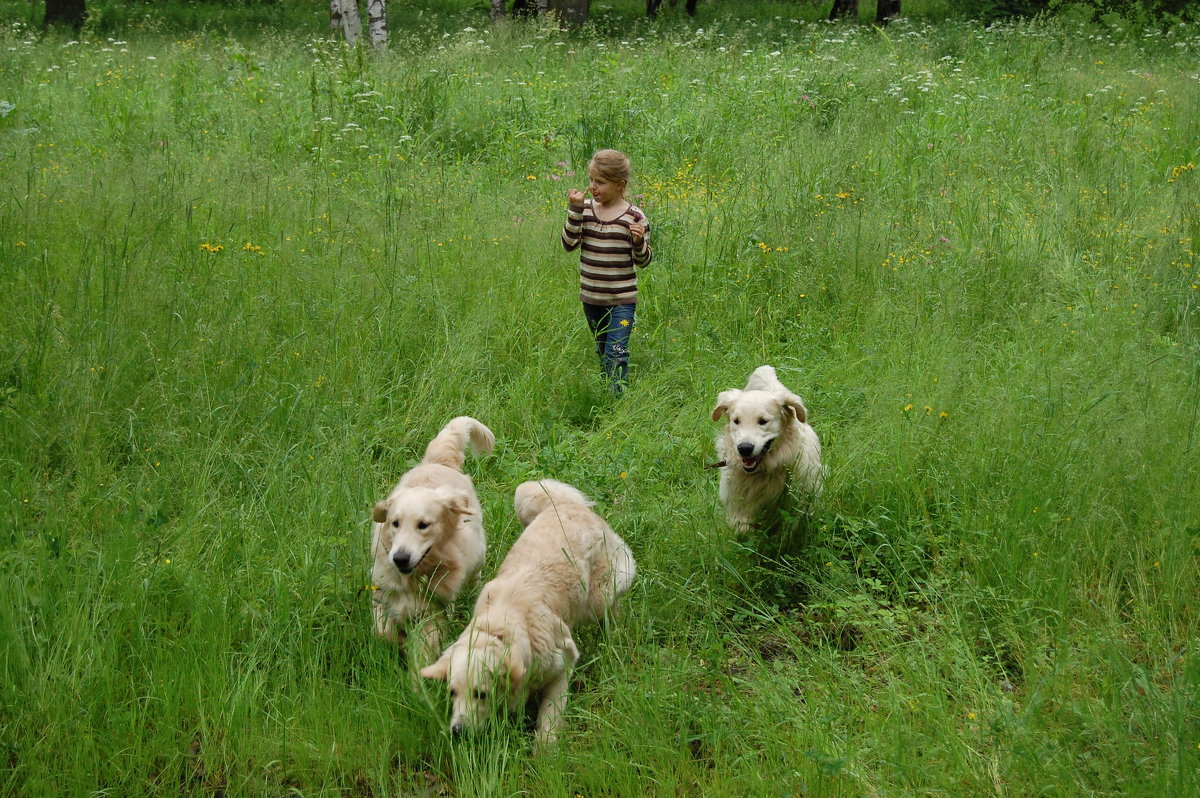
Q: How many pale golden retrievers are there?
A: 3